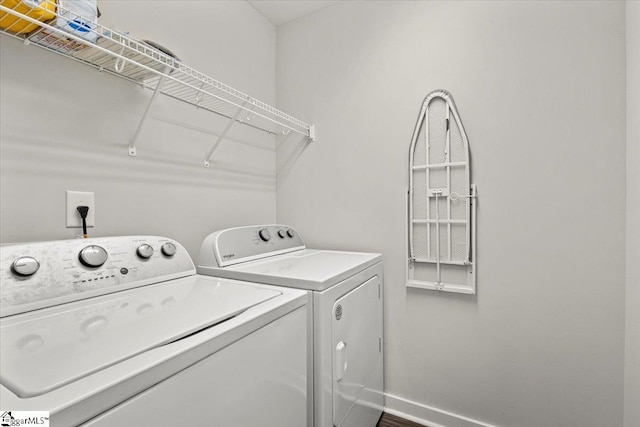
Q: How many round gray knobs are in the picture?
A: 7